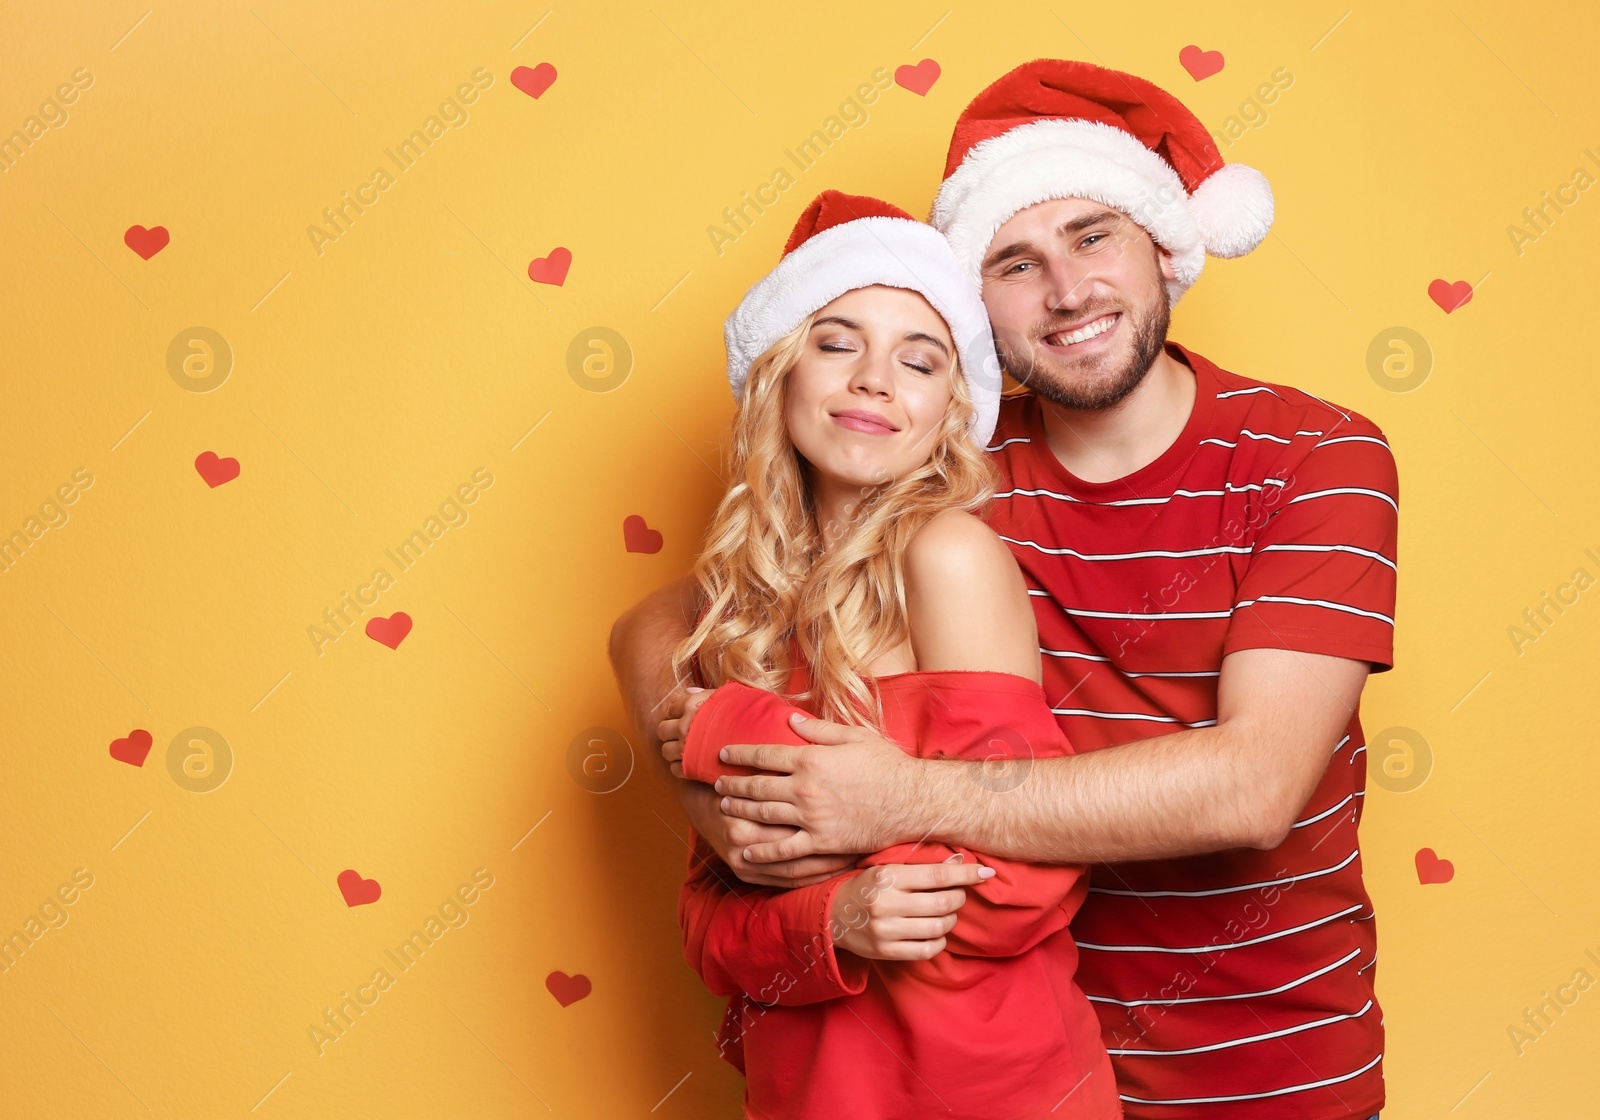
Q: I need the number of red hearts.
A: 13